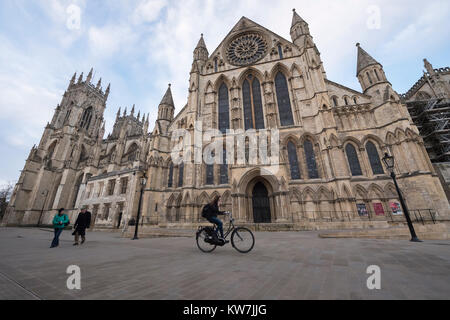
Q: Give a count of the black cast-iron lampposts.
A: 2